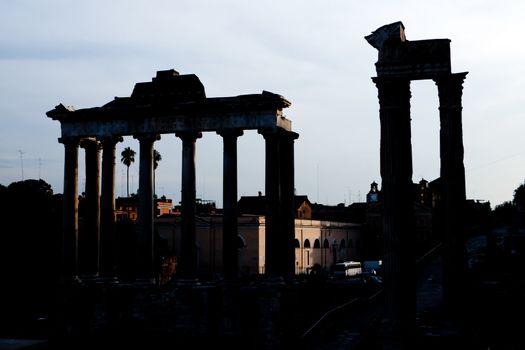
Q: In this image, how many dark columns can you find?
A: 10